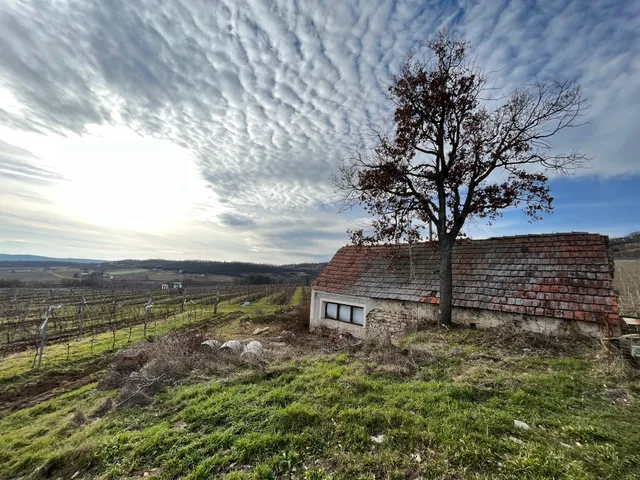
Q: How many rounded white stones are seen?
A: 3